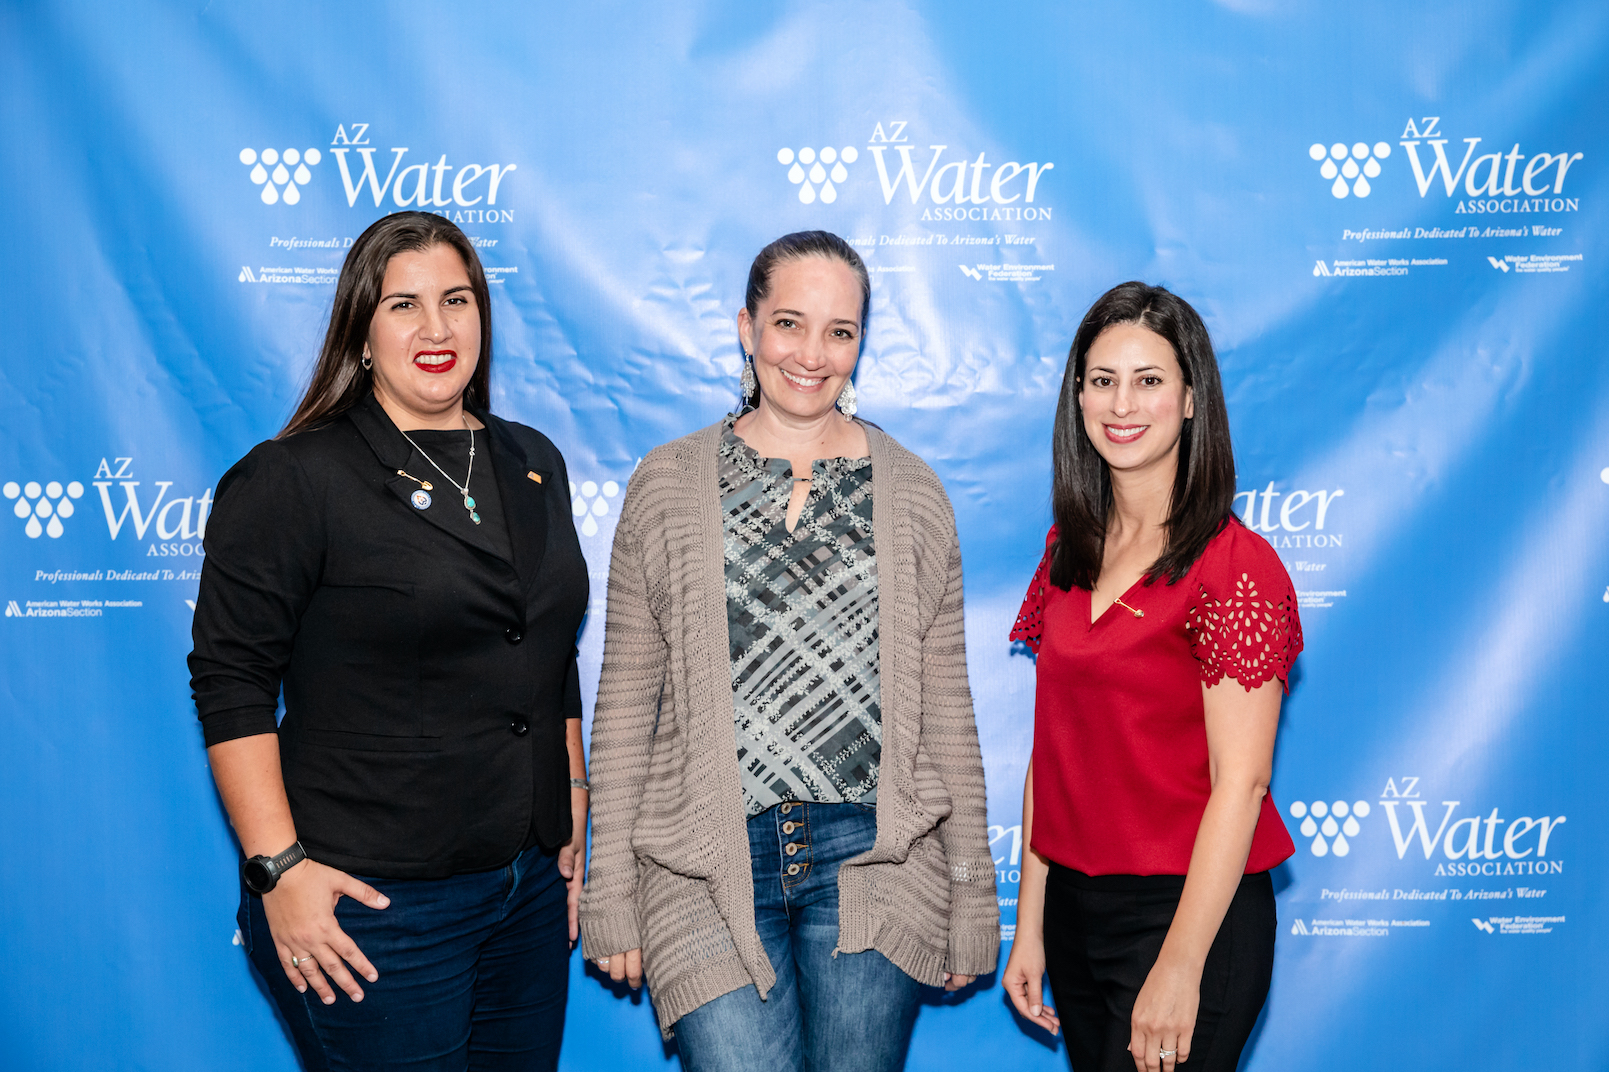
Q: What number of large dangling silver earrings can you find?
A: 2